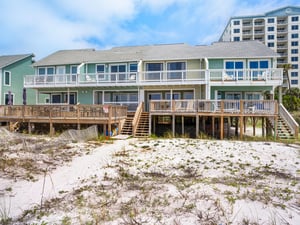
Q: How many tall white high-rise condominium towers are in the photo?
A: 1